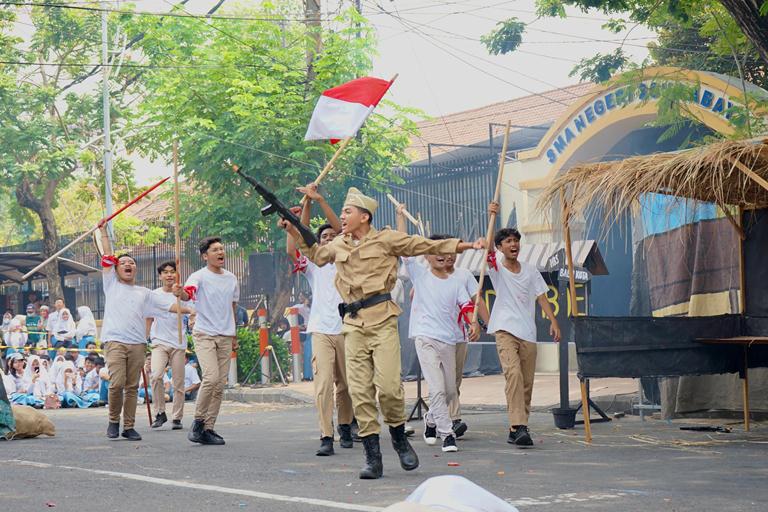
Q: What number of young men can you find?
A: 8